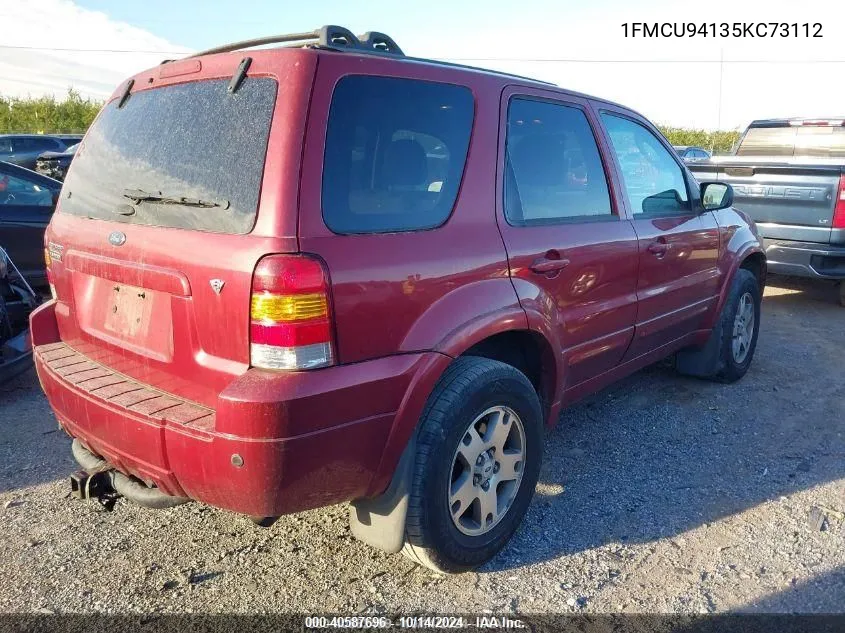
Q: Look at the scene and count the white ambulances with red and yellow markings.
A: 0